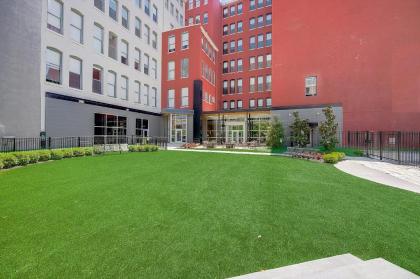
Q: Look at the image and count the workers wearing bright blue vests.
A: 0